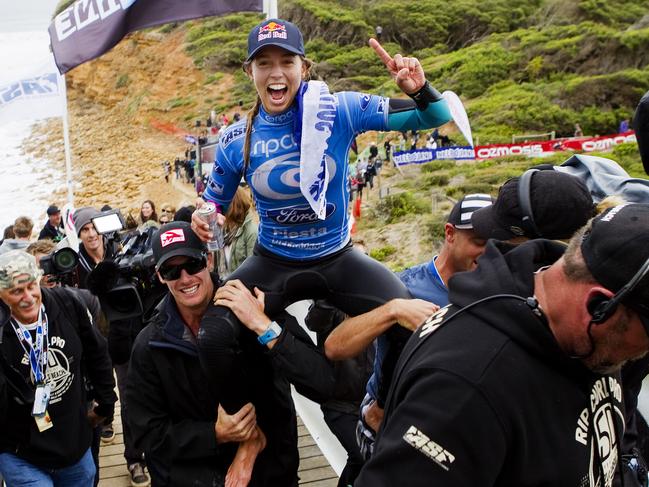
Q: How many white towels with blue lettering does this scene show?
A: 1